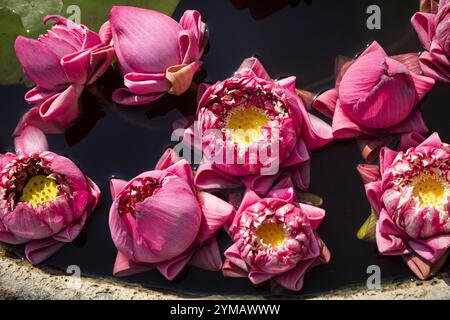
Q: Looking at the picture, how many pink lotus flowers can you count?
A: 9